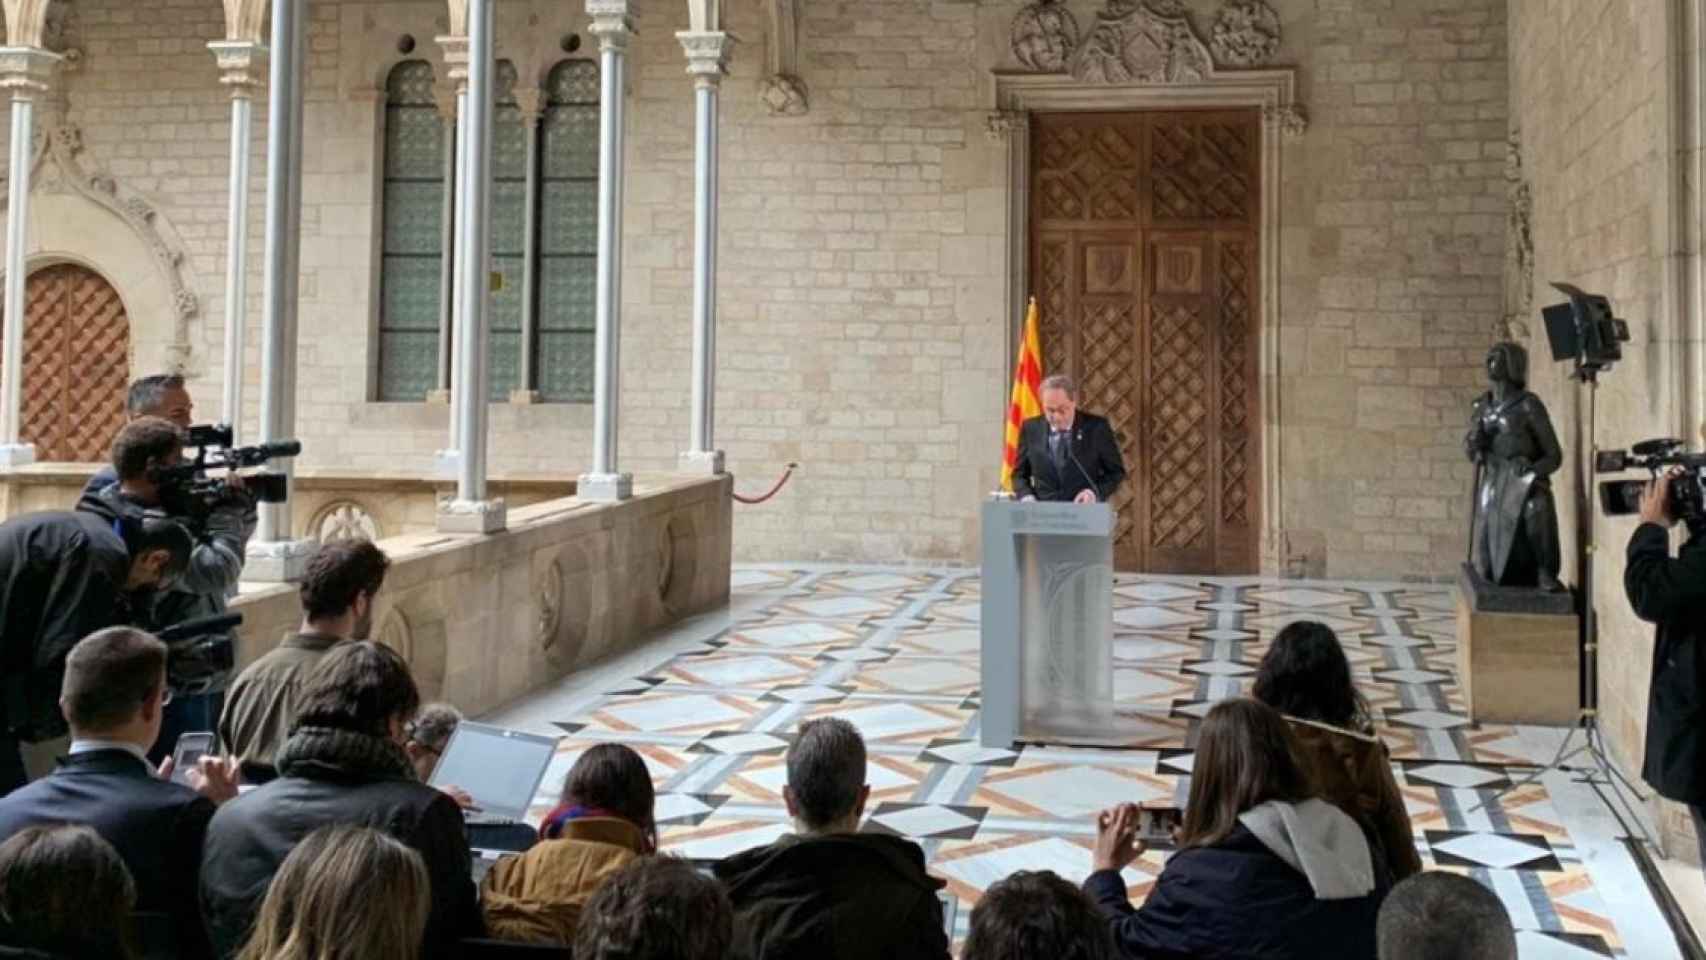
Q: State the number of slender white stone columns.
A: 7